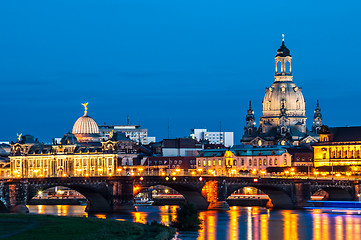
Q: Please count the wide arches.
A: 4